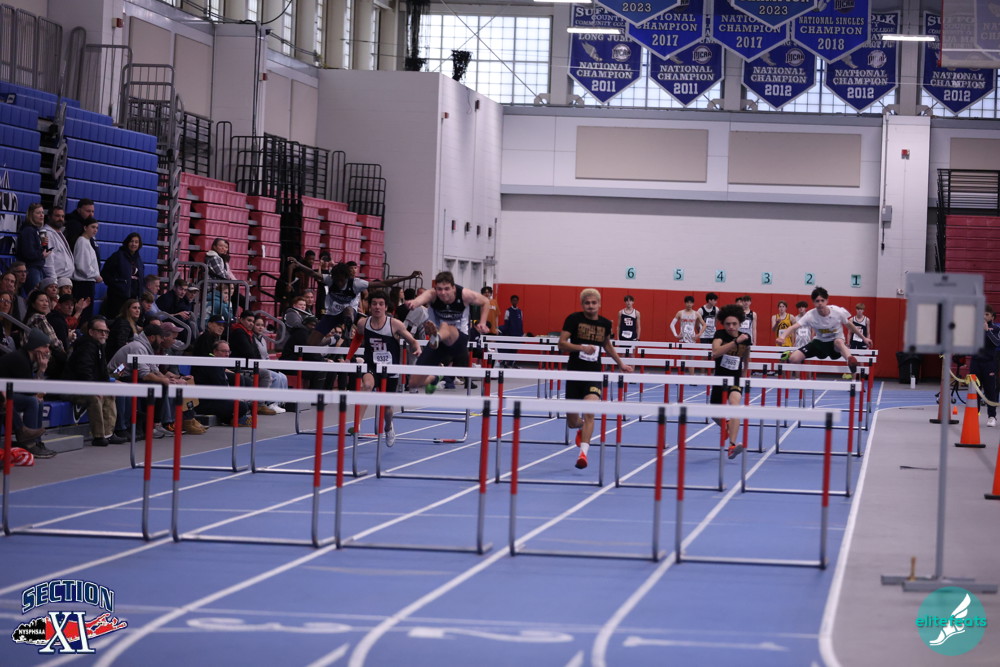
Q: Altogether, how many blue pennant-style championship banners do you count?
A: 10